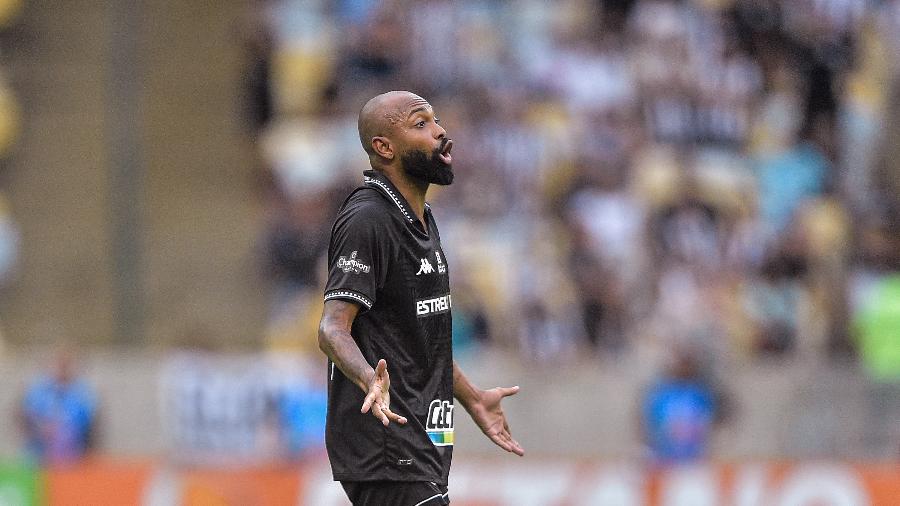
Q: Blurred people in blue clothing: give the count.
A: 3